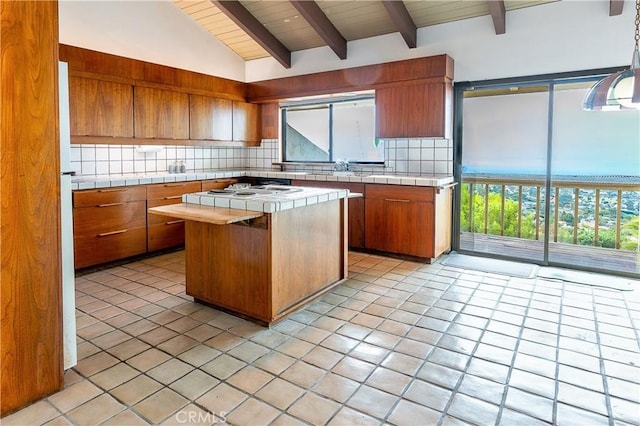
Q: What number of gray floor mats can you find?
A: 2